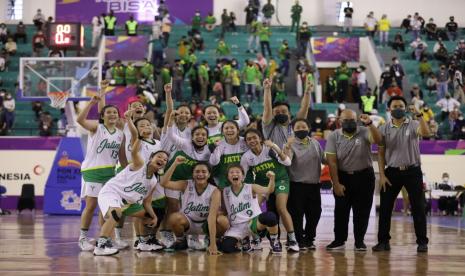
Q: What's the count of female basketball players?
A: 11